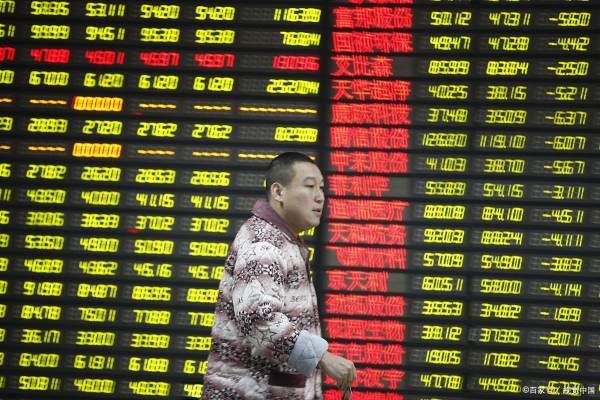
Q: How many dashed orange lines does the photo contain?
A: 10